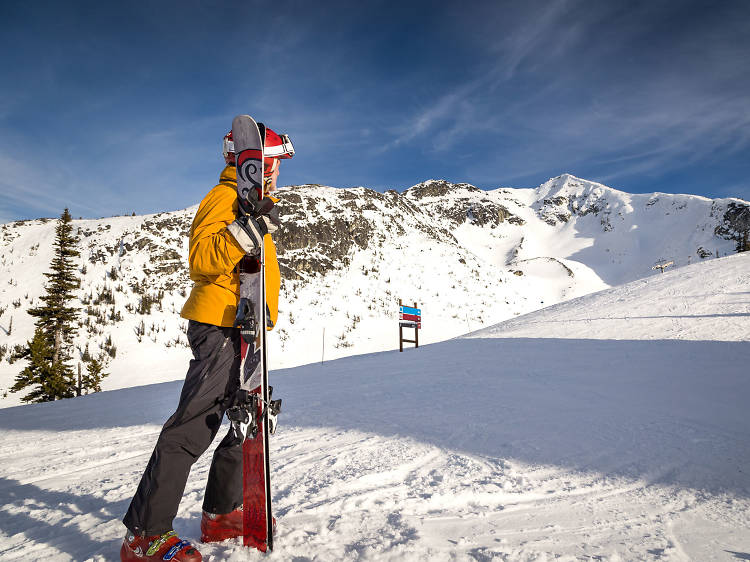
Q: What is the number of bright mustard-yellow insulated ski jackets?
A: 1